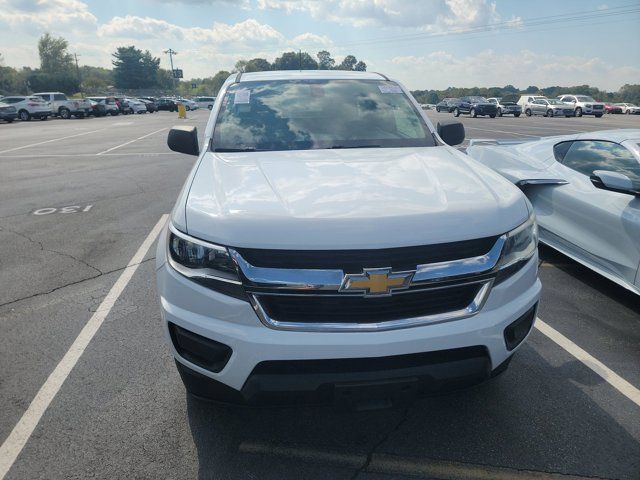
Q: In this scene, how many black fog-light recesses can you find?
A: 2